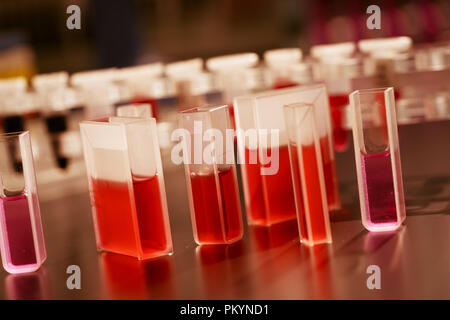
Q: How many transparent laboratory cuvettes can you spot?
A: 6